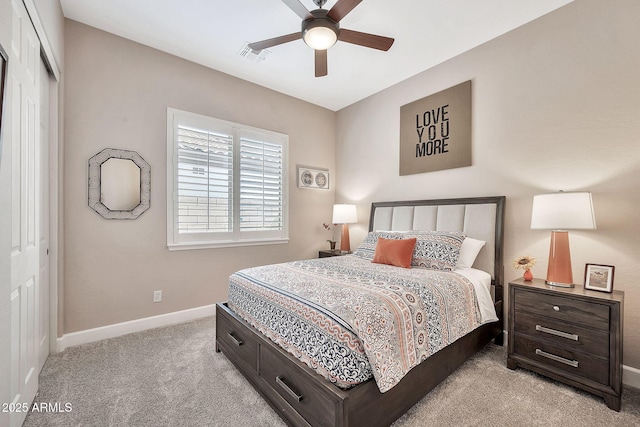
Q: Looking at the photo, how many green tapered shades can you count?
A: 0